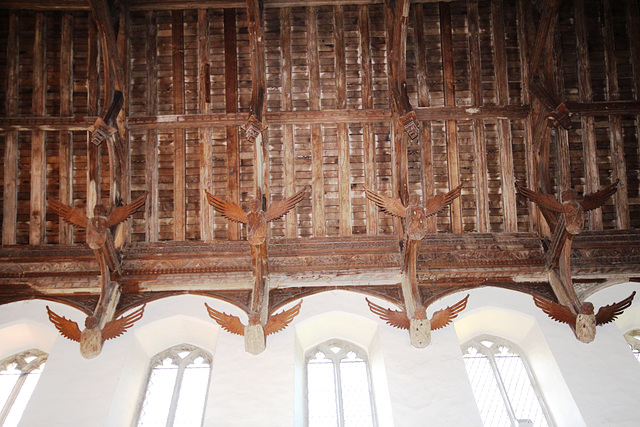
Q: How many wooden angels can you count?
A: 8